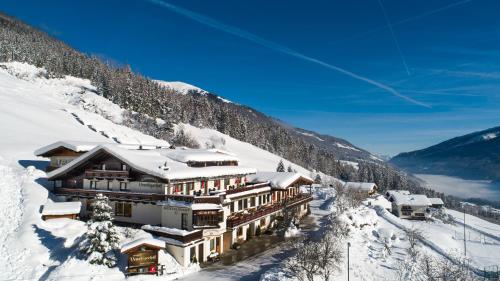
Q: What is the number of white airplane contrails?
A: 3